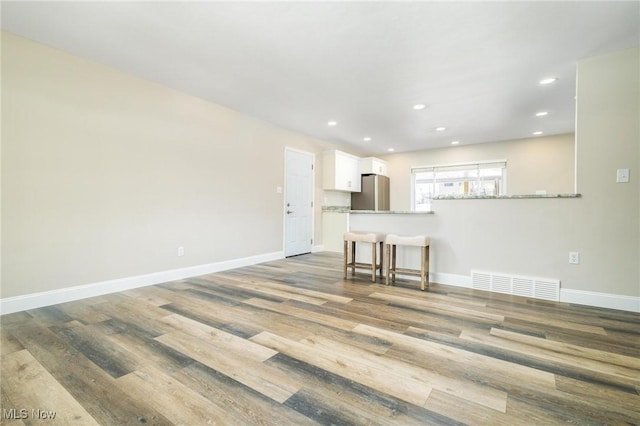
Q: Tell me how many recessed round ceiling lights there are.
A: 9